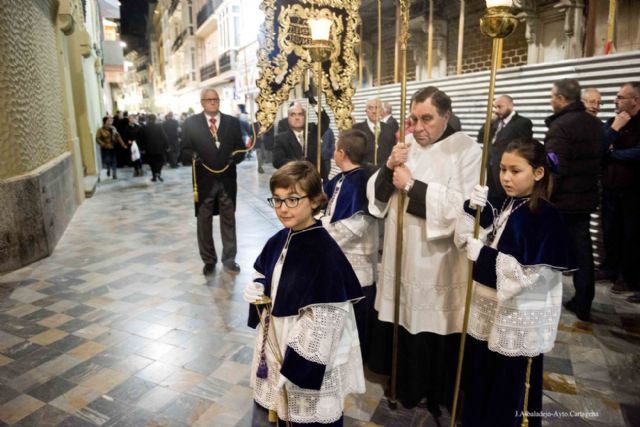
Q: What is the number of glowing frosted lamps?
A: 2